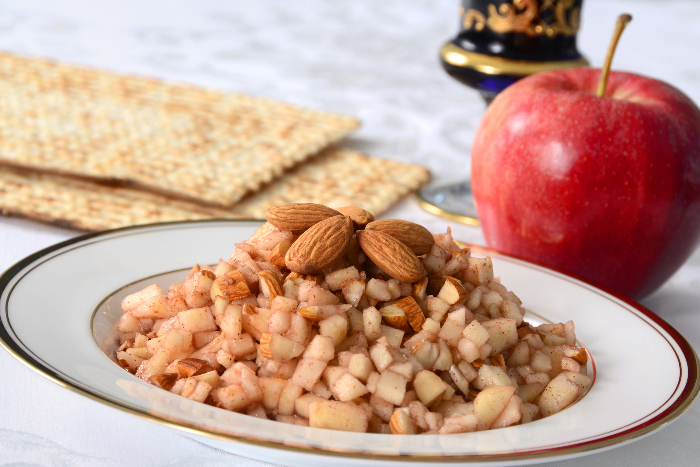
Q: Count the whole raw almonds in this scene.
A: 5